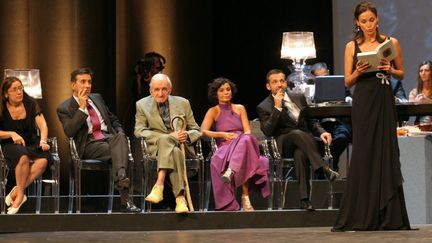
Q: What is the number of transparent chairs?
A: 5